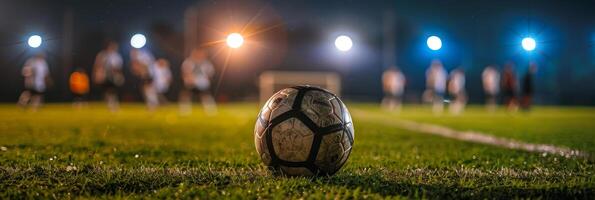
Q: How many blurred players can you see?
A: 12